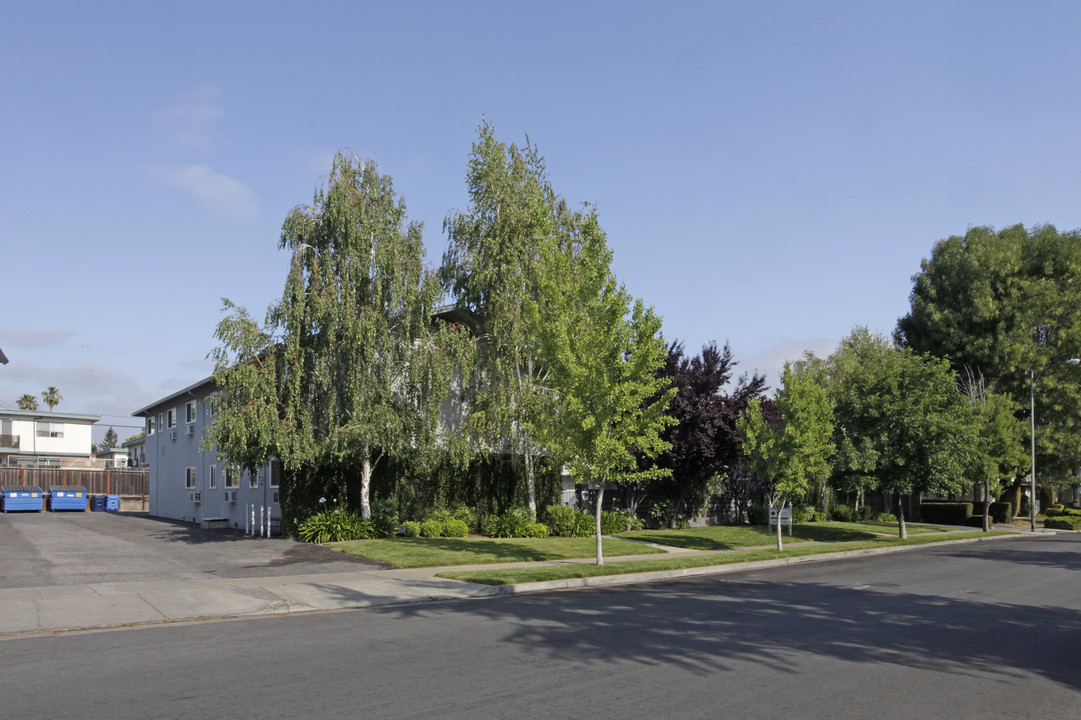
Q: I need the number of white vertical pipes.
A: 4